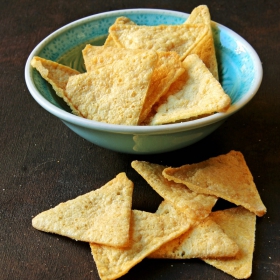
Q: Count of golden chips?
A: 13